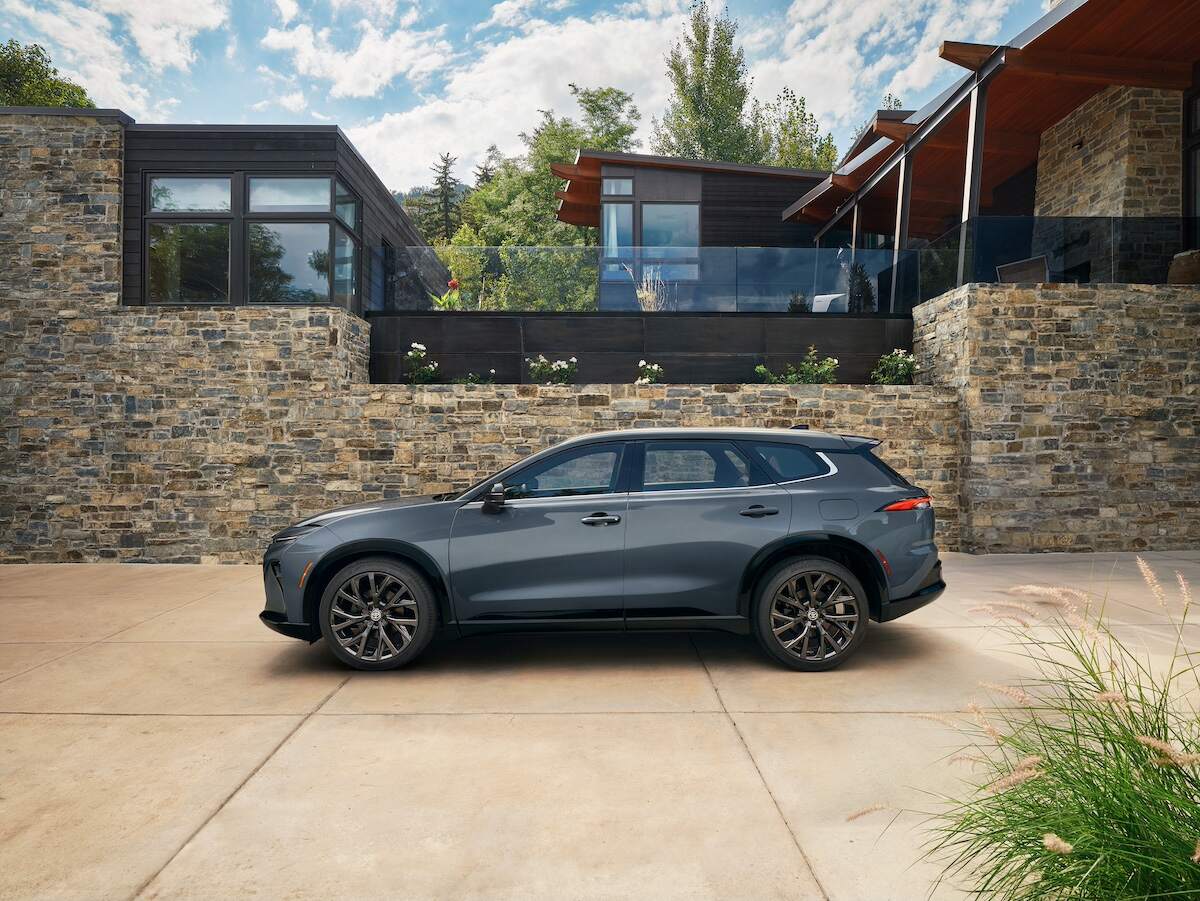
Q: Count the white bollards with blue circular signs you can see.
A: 0